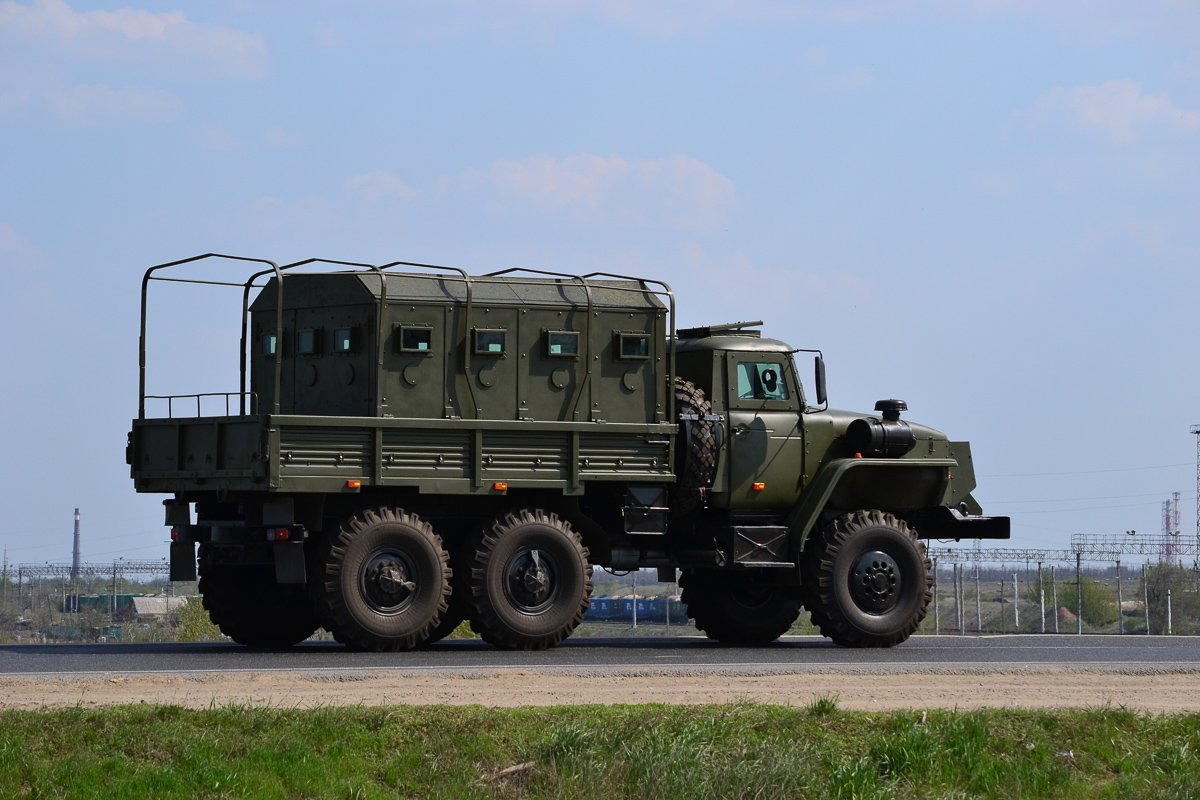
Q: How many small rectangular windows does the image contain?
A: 7